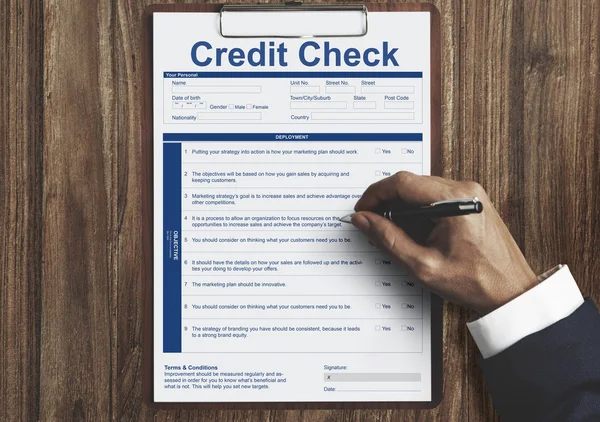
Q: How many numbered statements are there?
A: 9